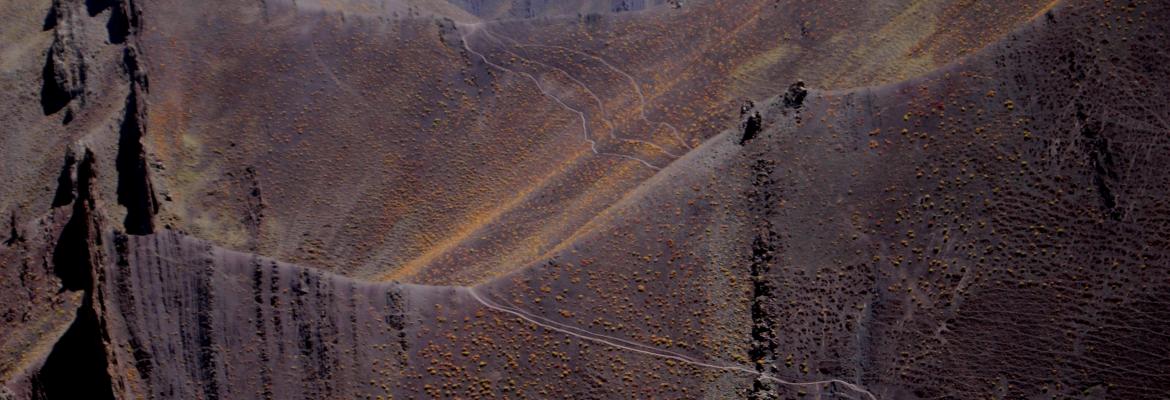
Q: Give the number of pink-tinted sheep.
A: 0